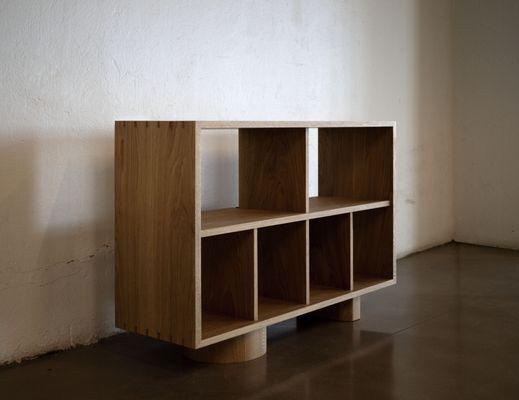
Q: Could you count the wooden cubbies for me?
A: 6